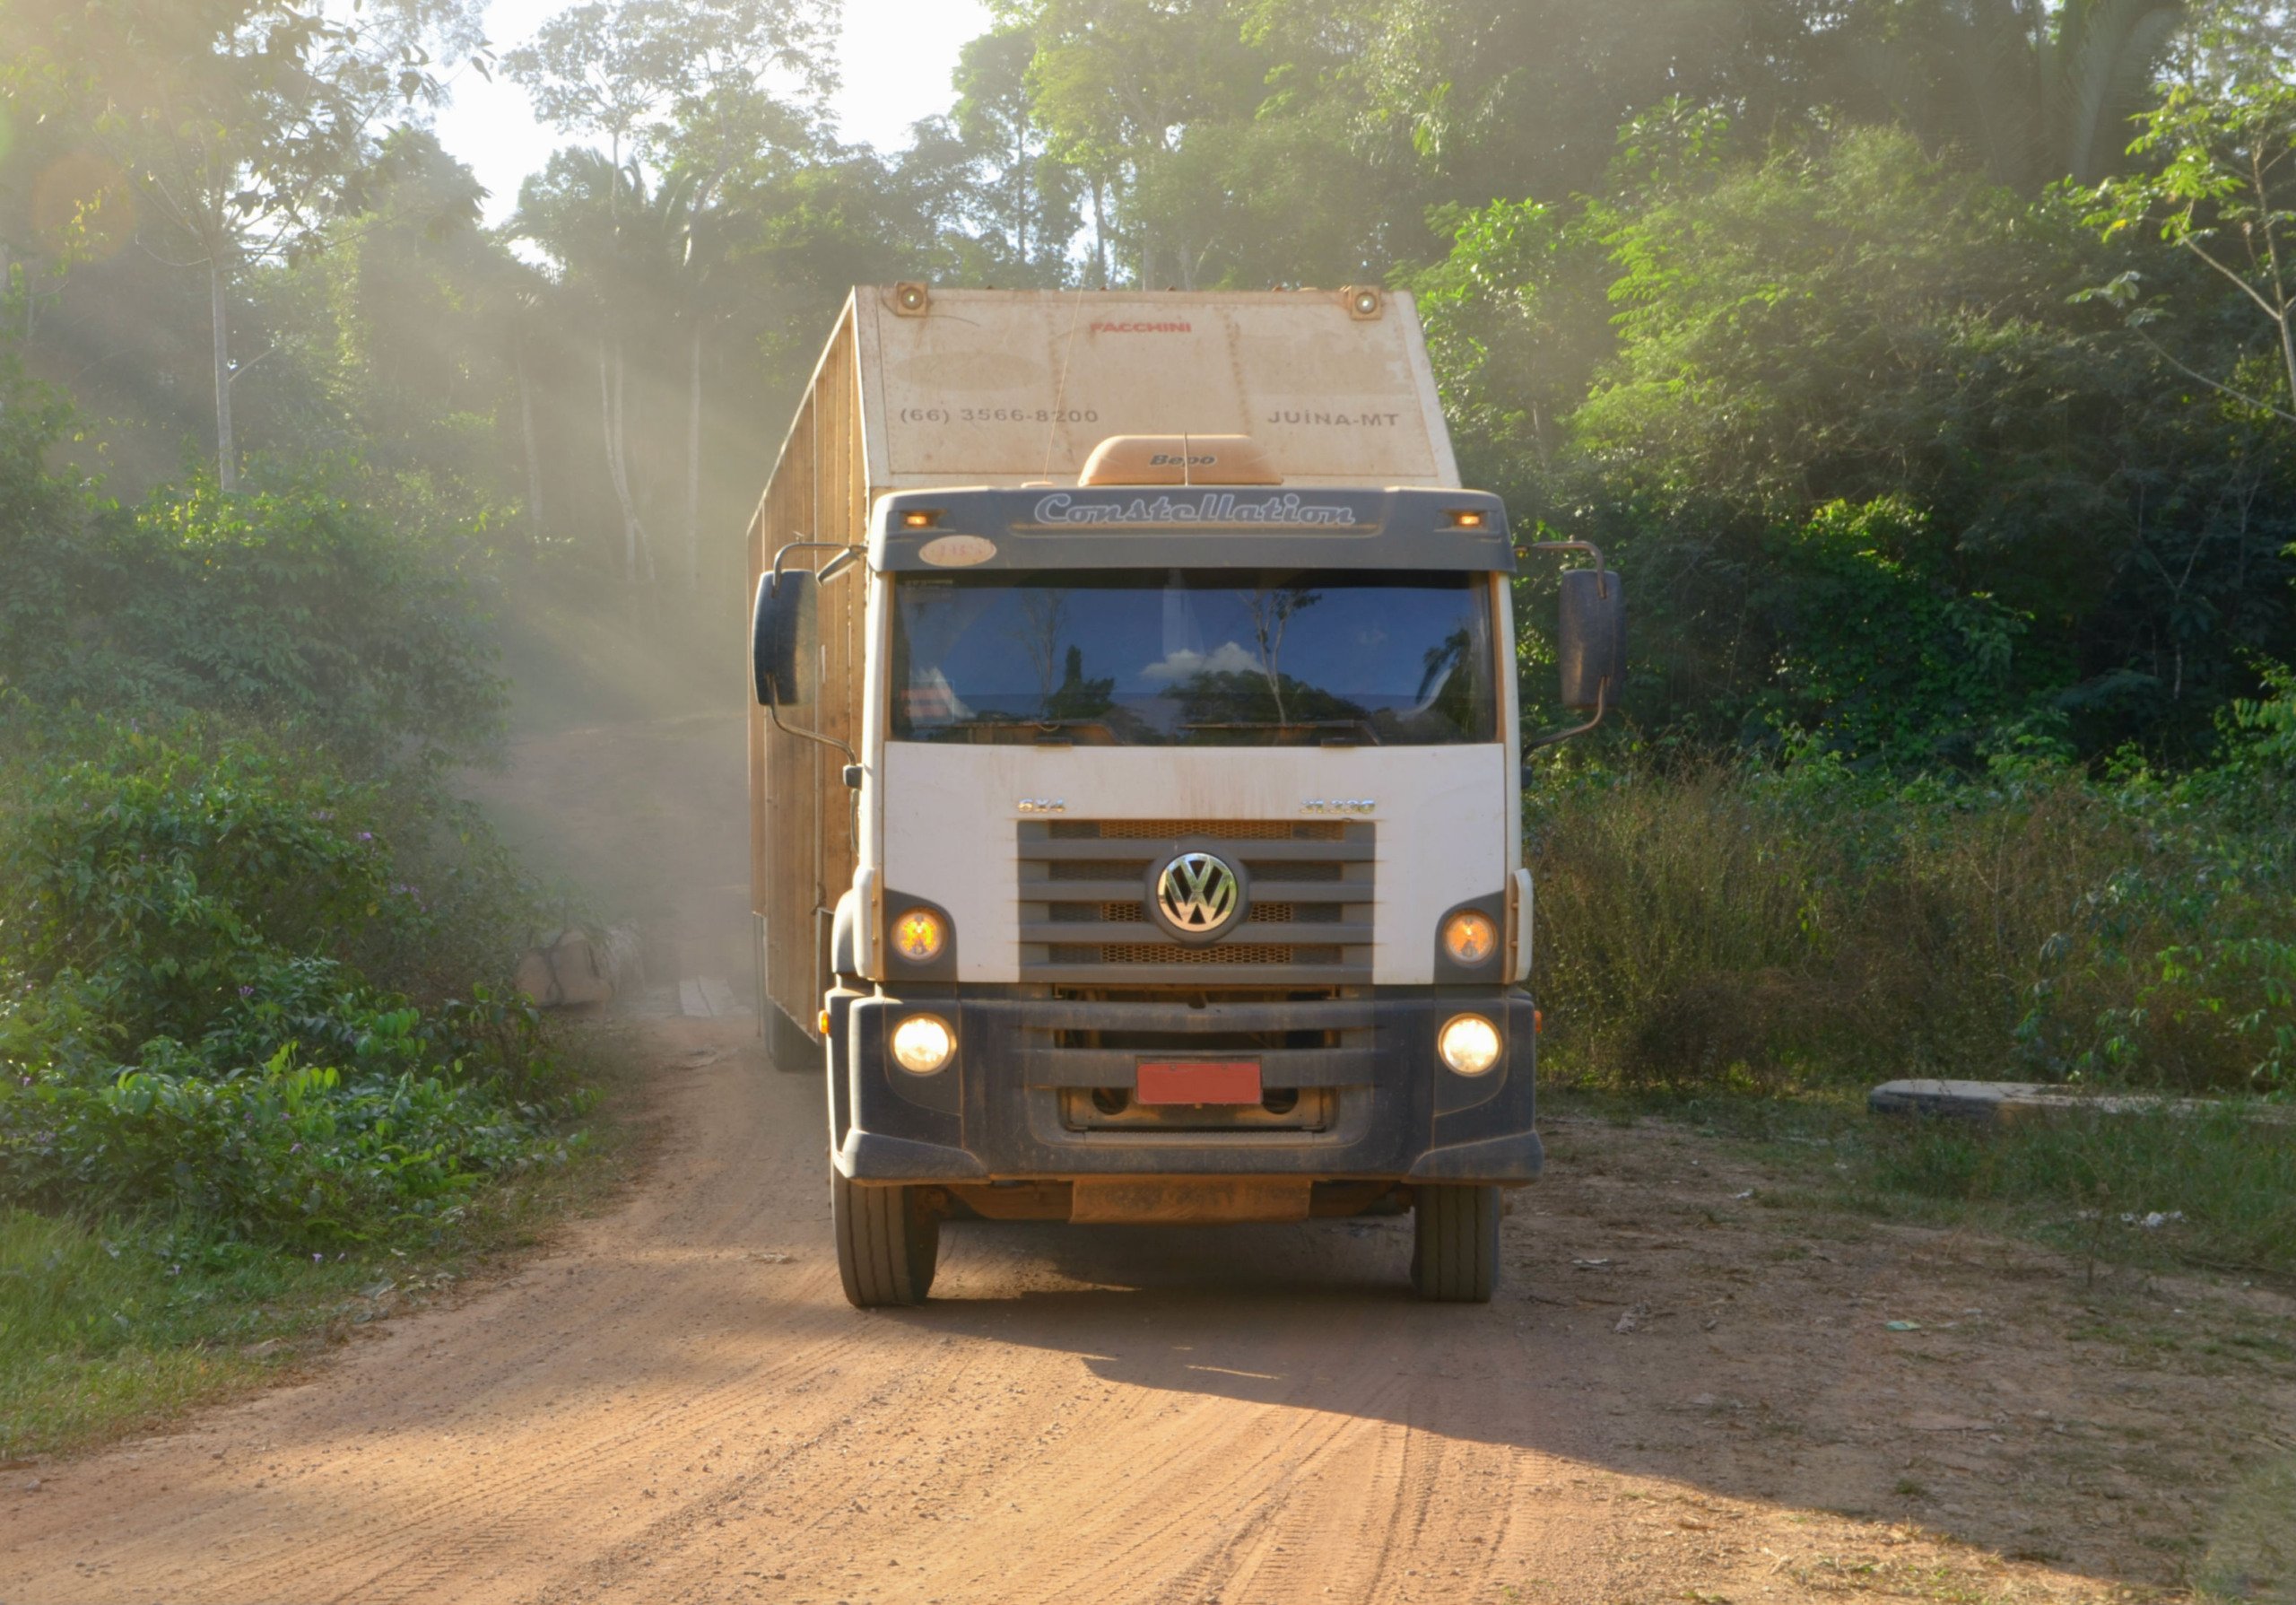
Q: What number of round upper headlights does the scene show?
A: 2